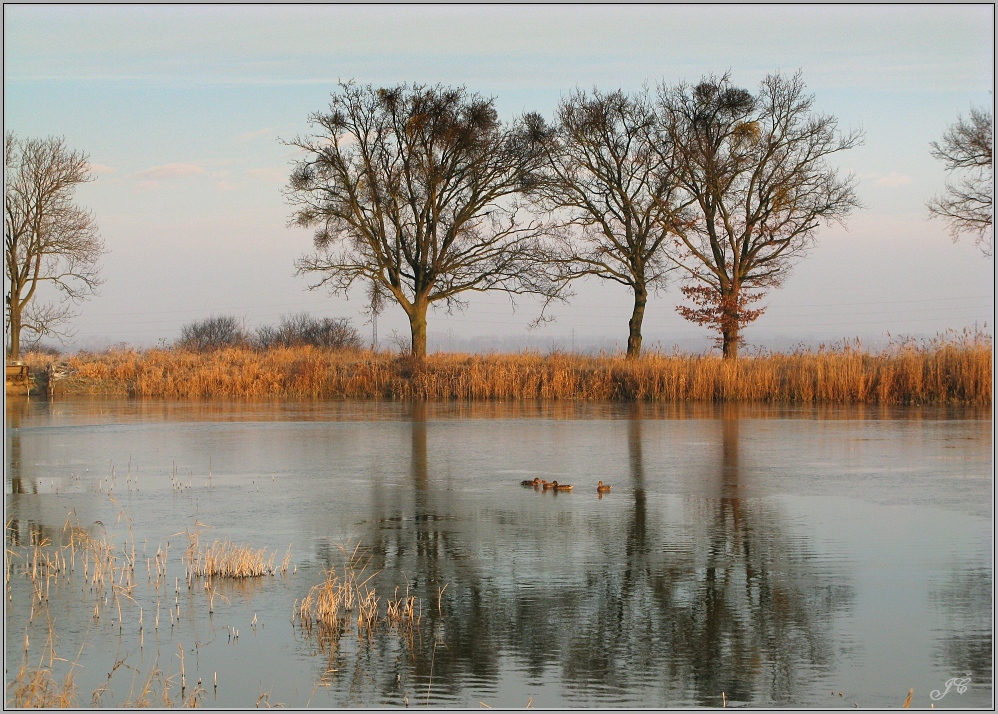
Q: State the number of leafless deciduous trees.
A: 5